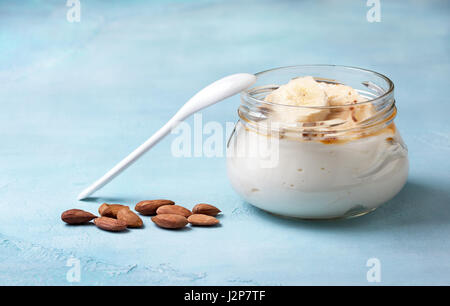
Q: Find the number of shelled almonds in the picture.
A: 9